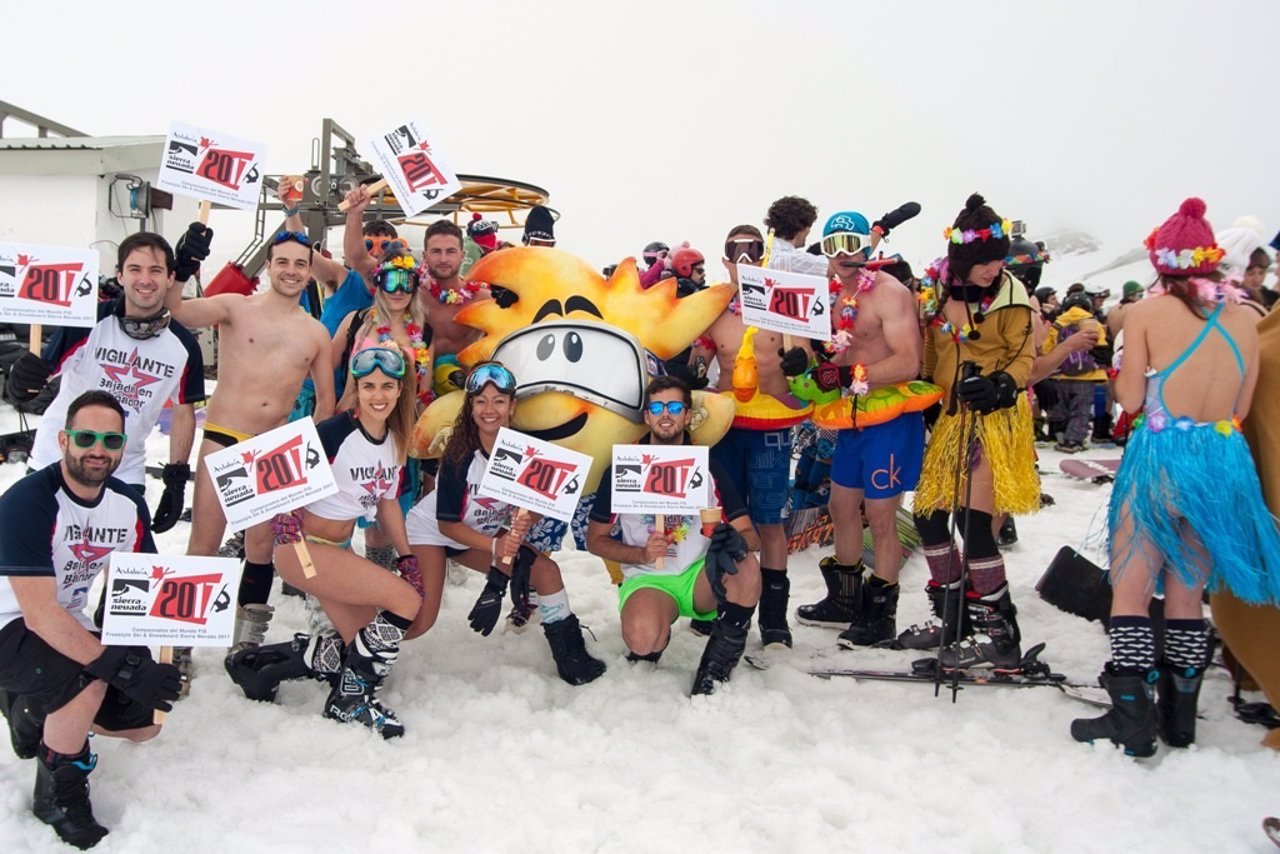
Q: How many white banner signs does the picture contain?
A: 8